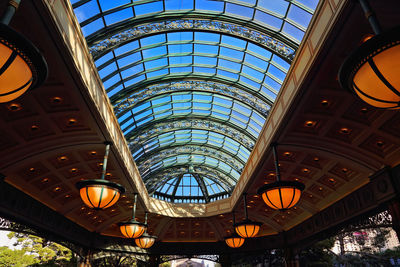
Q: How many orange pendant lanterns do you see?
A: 8